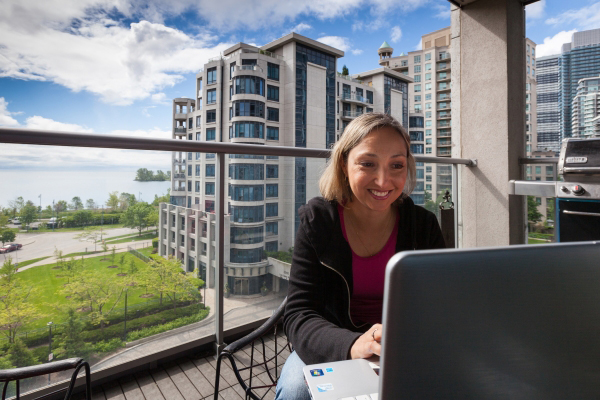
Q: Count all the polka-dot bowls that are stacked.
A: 0